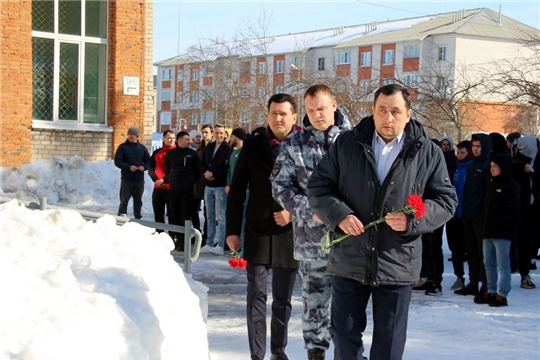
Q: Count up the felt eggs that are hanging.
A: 0